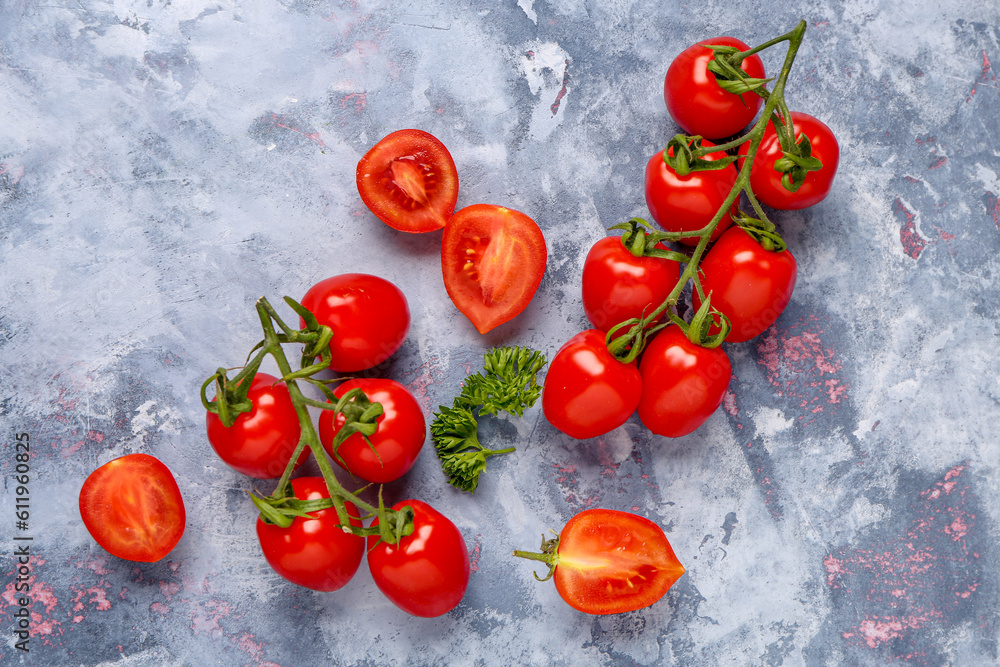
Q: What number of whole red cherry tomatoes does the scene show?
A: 12